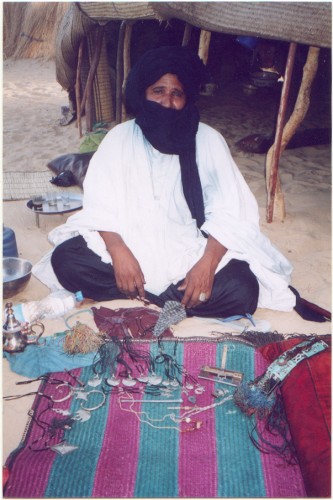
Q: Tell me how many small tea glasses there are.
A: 3